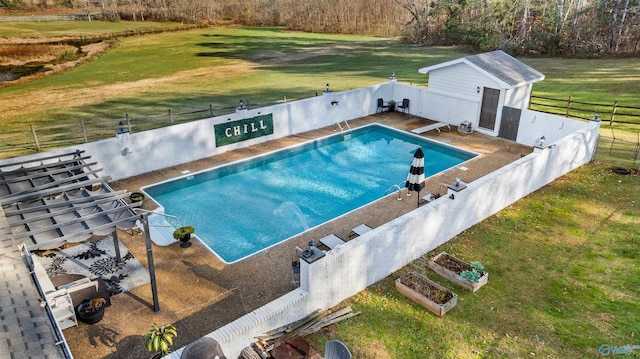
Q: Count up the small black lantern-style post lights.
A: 8